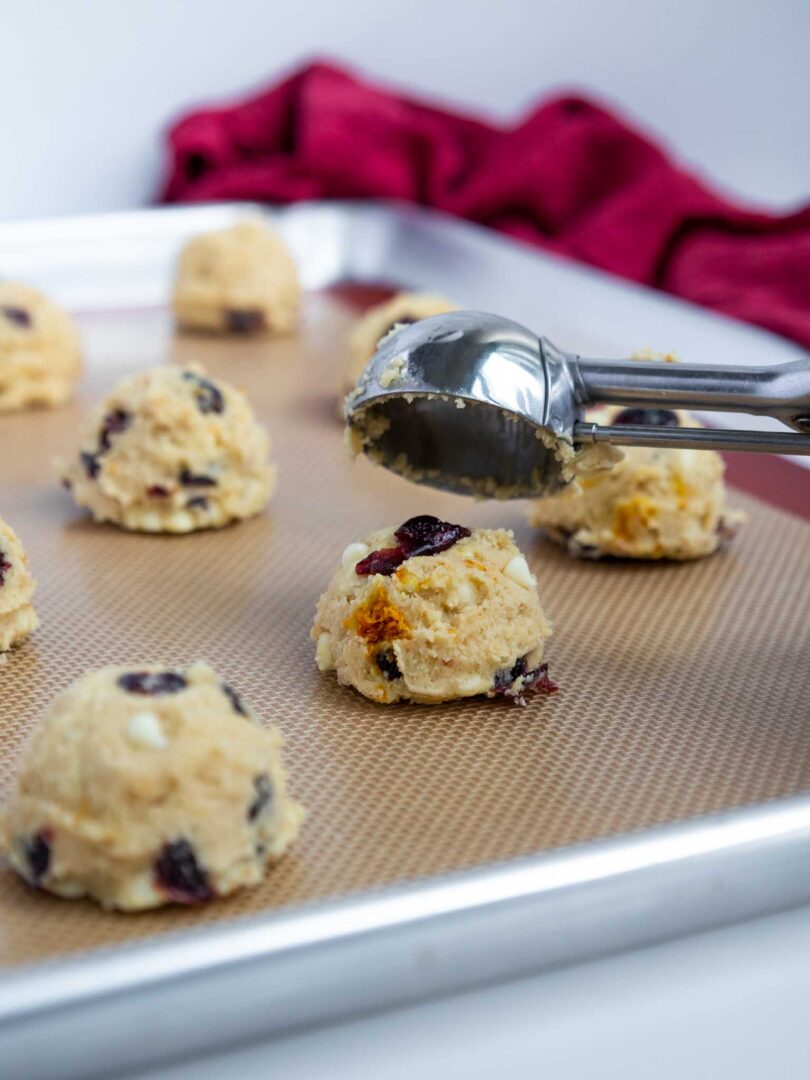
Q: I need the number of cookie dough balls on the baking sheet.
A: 8